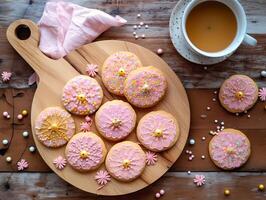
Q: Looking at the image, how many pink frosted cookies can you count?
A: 10